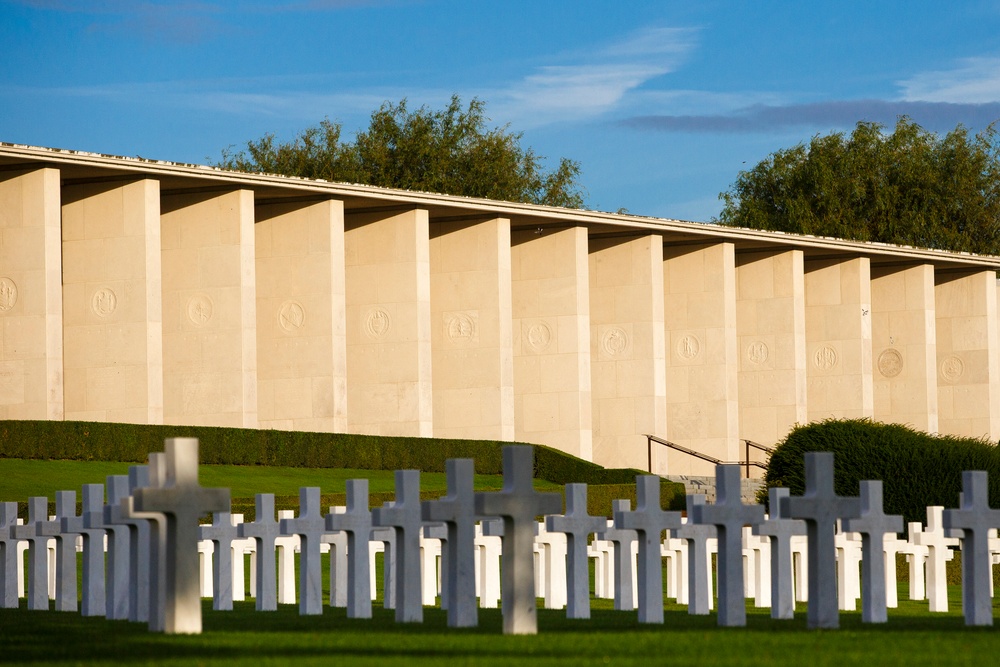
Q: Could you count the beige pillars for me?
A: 13